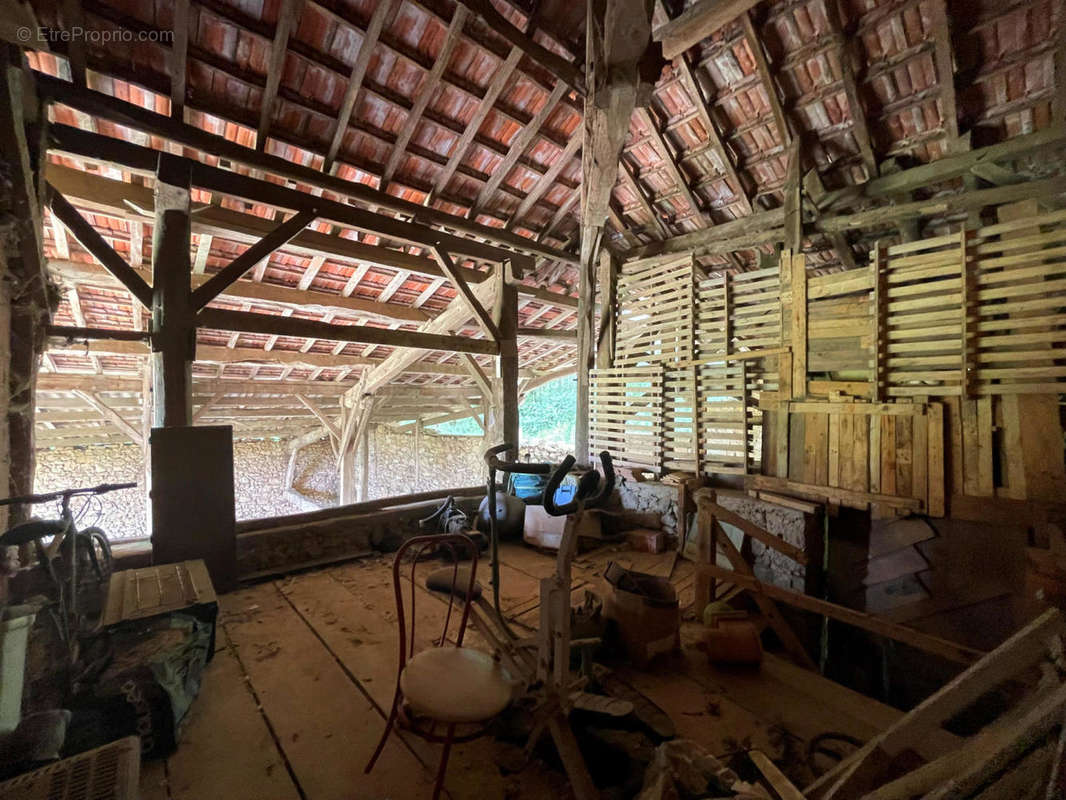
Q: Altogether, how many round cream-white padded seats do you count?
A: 1